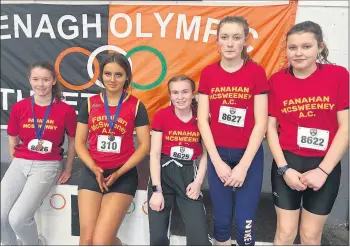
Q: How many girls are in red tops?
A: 5